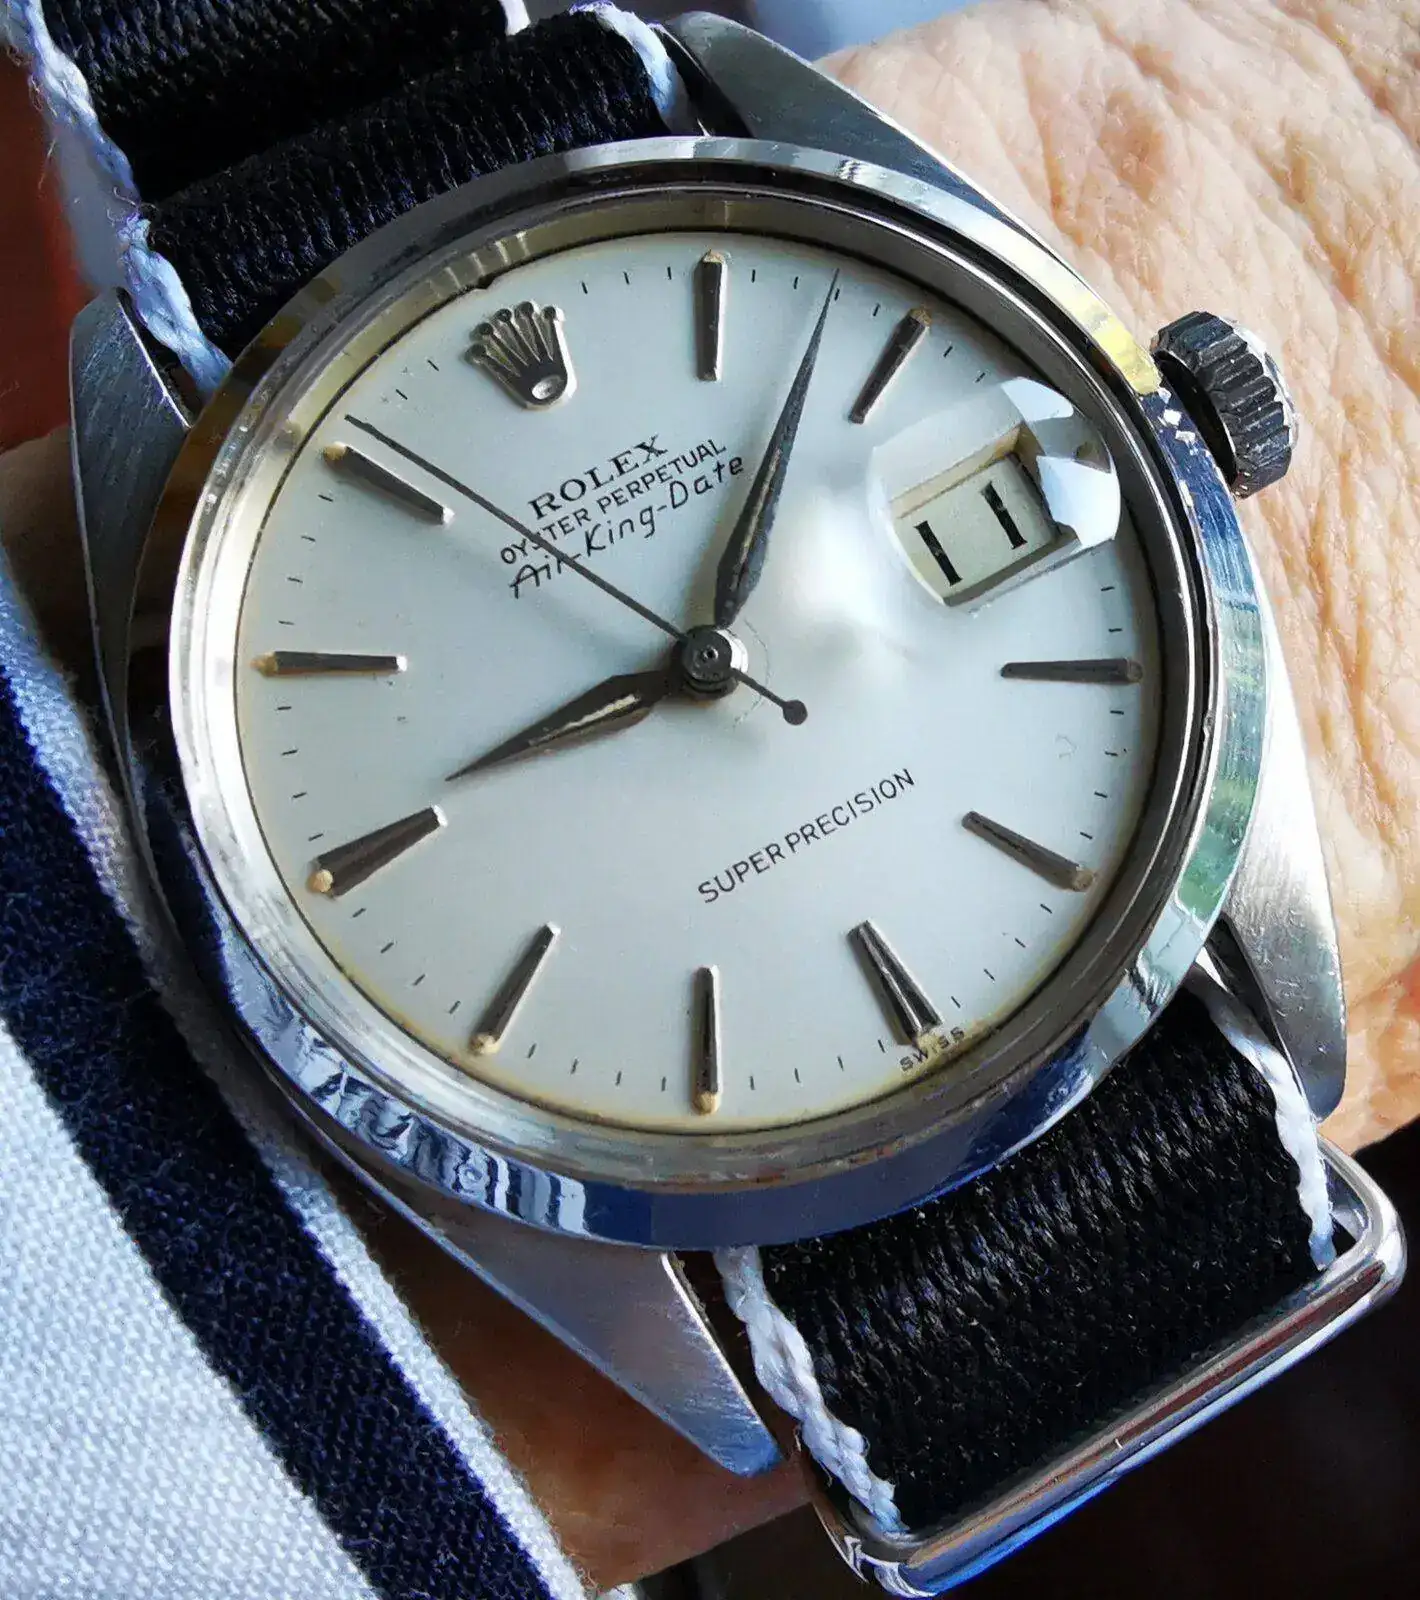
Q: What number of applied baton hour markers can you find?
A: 10